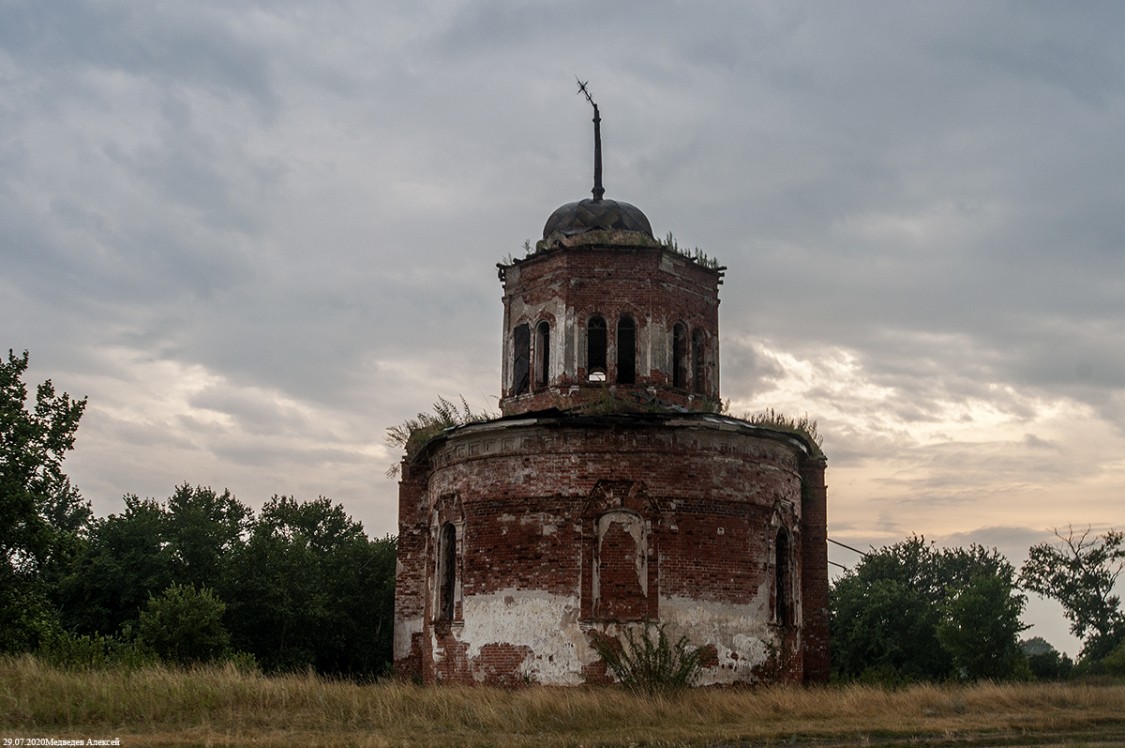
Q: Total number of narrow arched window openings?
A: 8